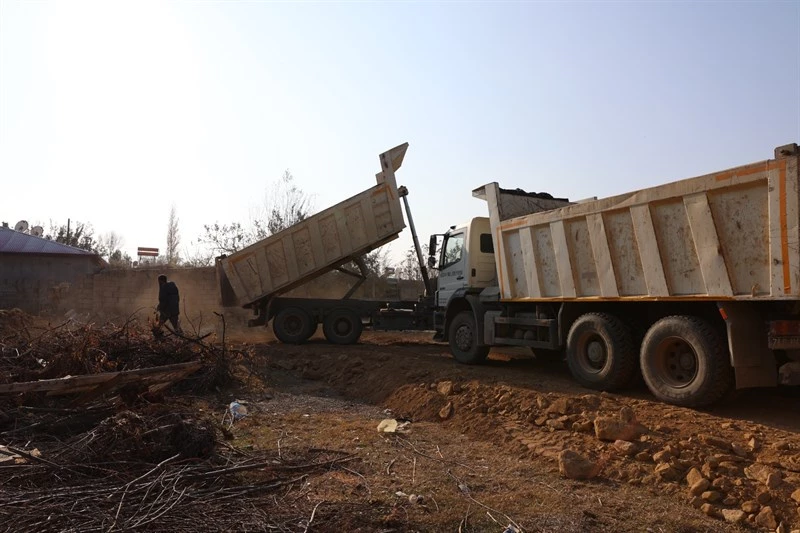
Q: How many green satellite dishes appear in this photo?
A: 0